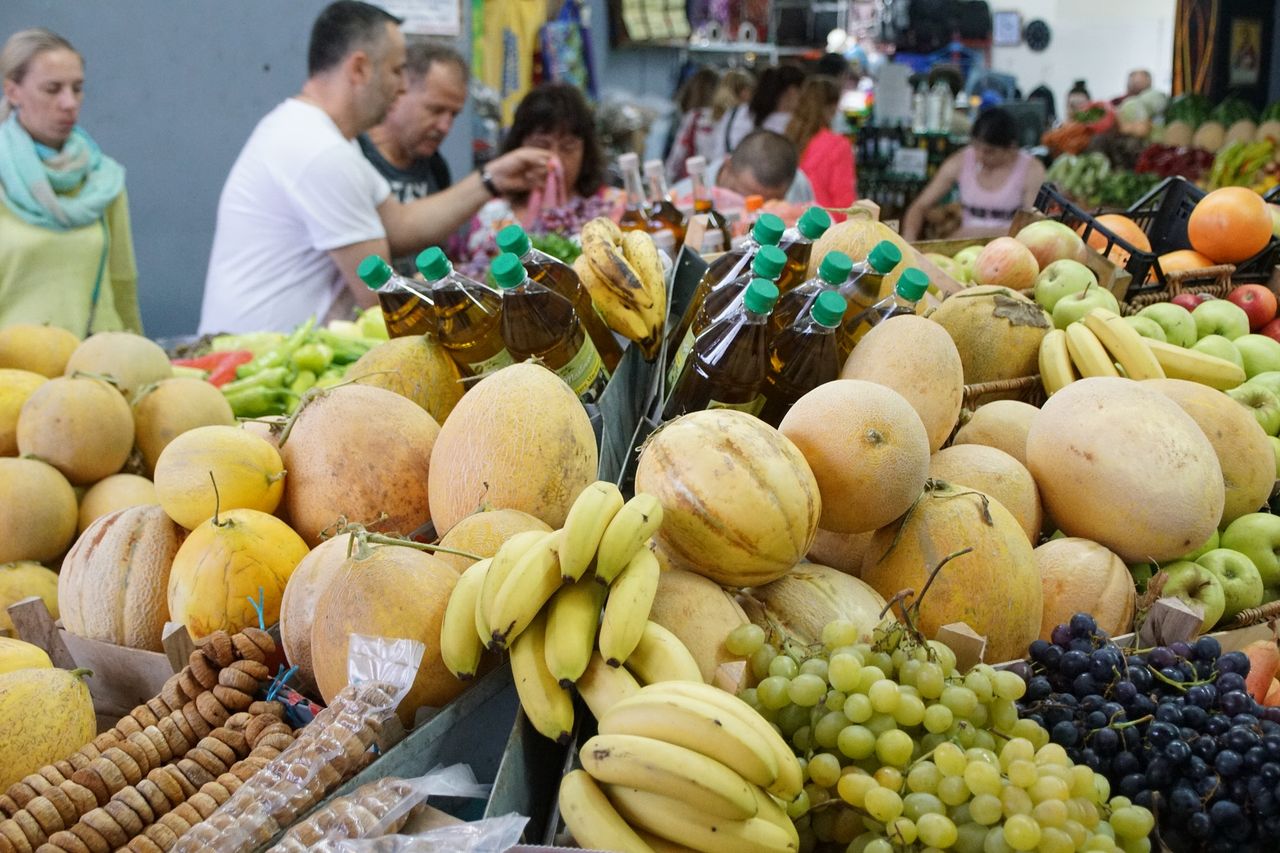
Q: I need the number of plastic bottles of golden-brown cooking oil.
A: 12